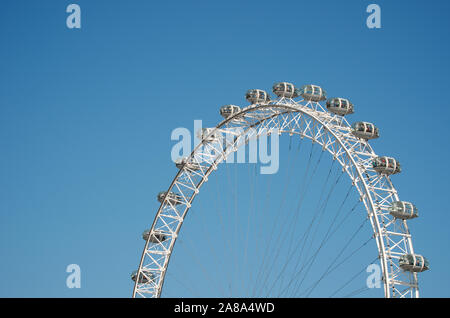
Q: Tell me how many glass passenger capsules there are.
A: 14